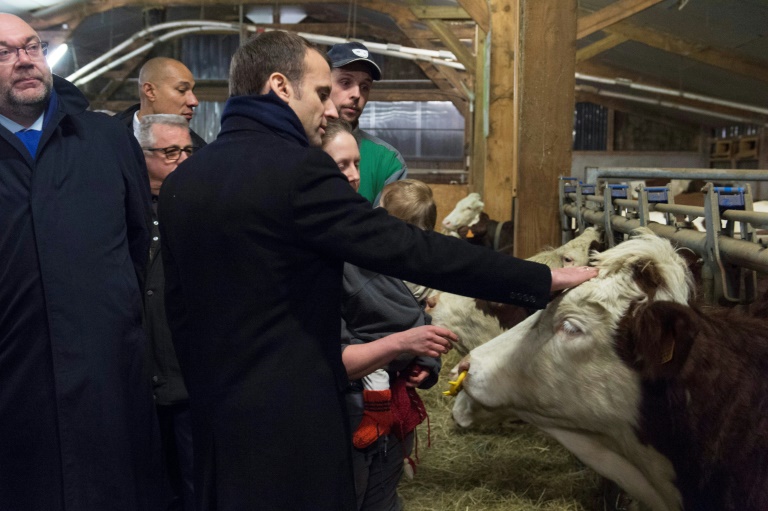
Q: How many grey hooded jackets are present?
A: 1